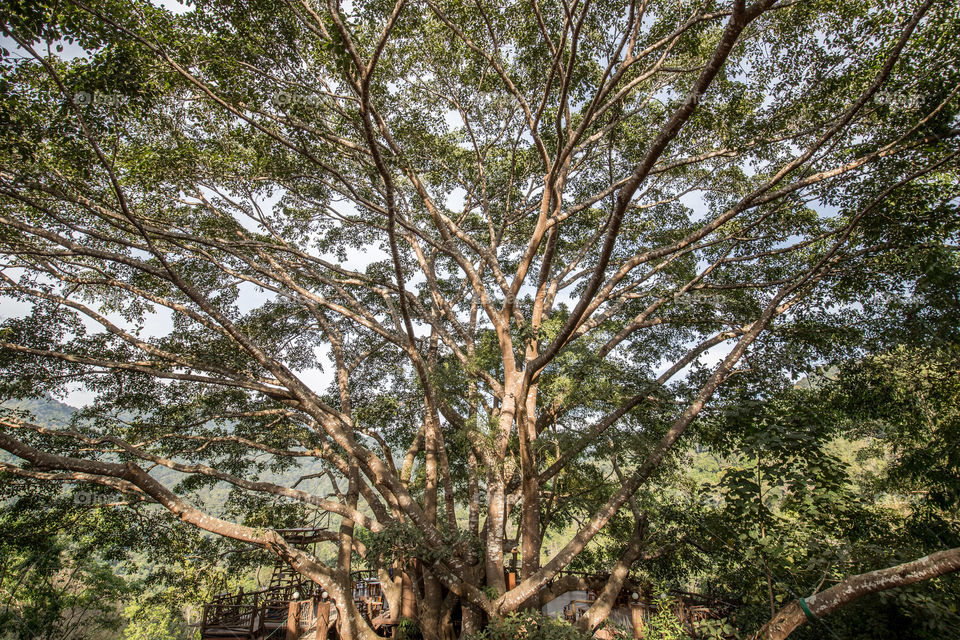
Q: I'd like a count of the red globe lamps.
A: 0